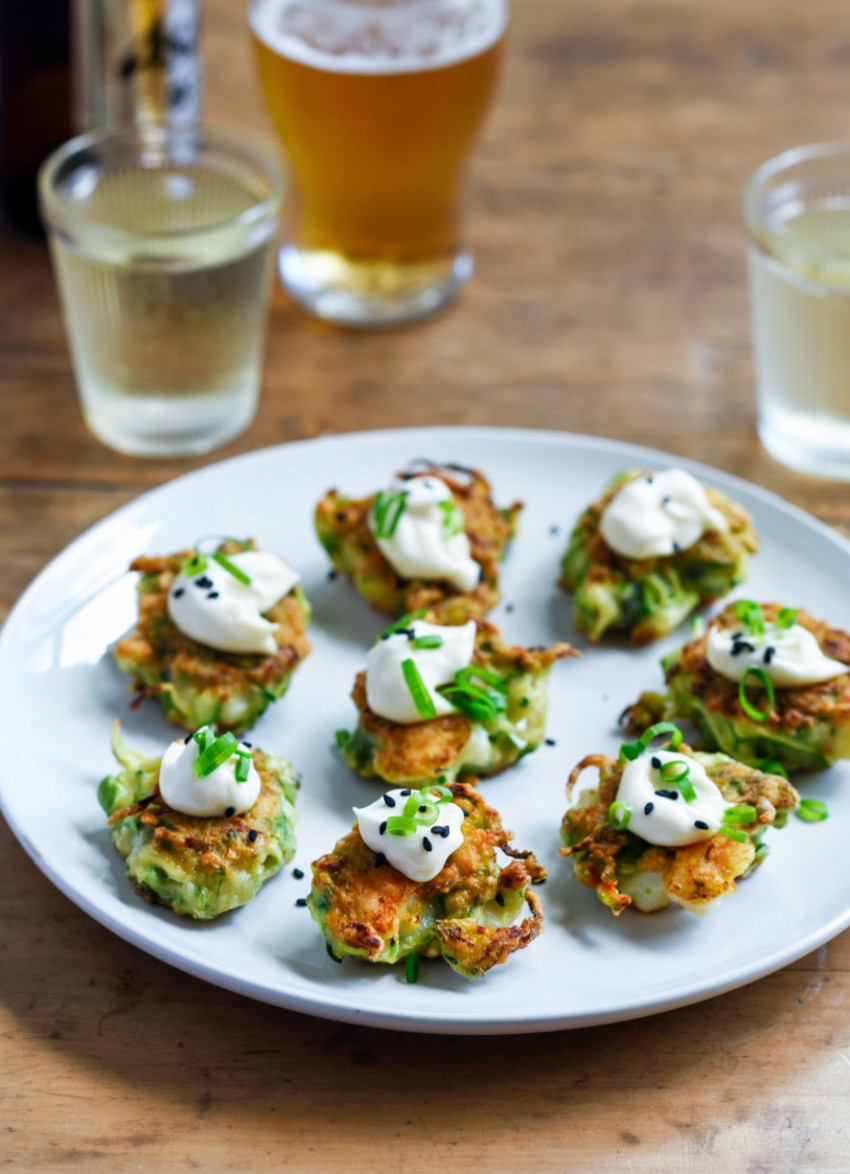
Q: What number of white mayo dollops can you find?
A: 8